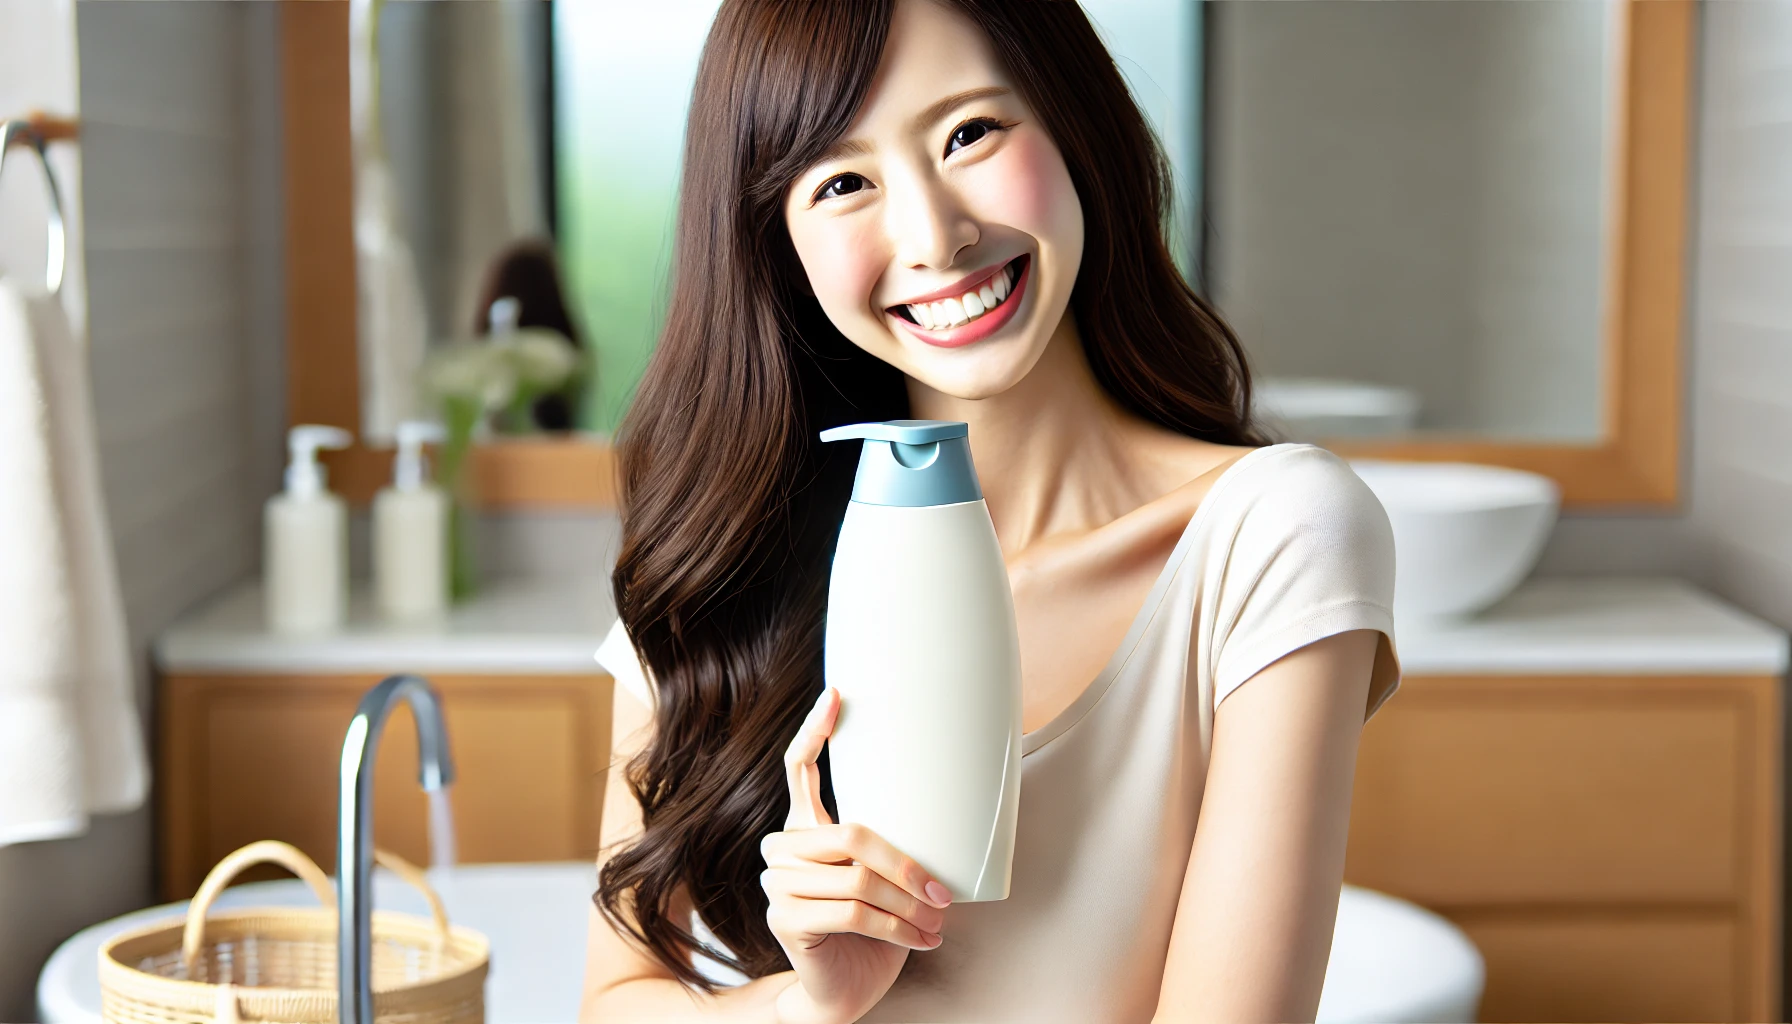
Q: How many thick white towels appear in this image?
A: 1